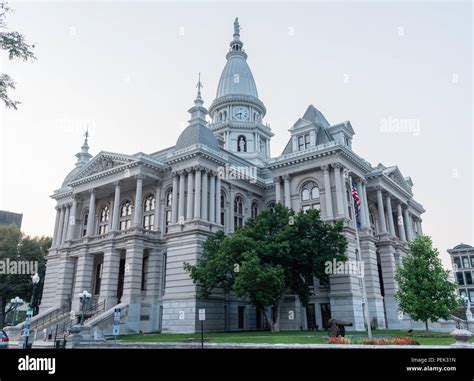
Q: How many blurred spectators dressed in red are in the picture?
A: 0